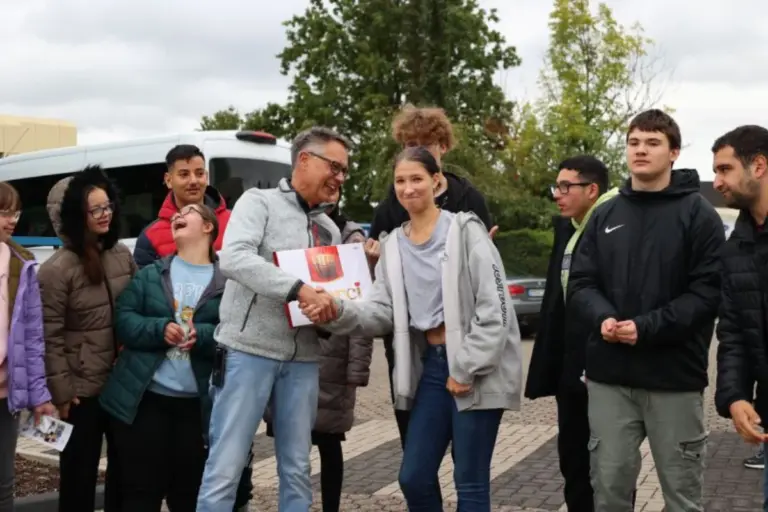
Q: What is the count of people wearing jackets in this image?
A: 11